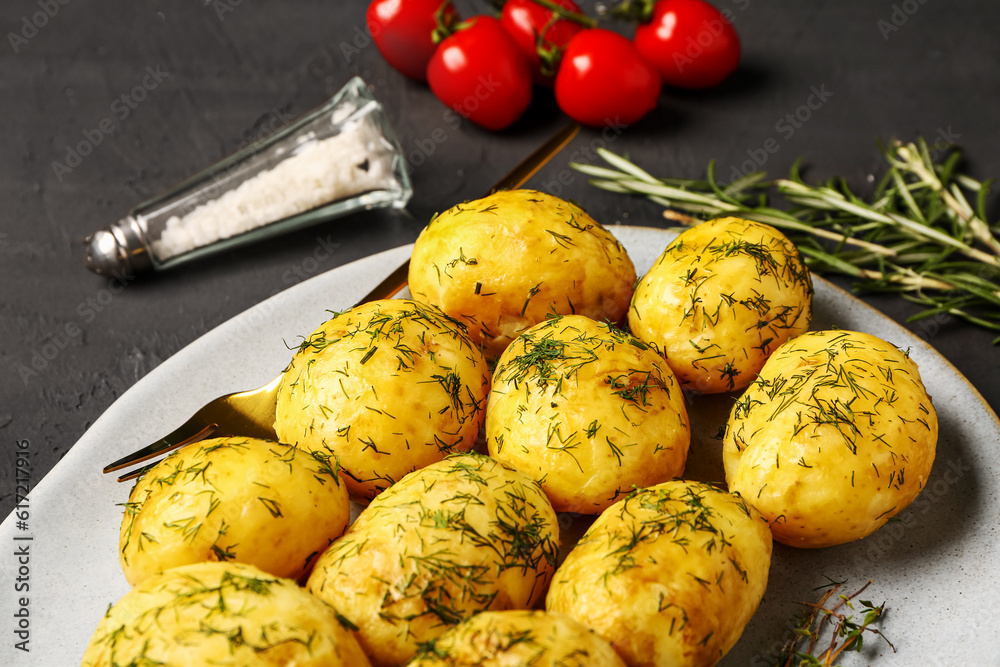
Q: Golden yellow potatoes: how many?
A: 10